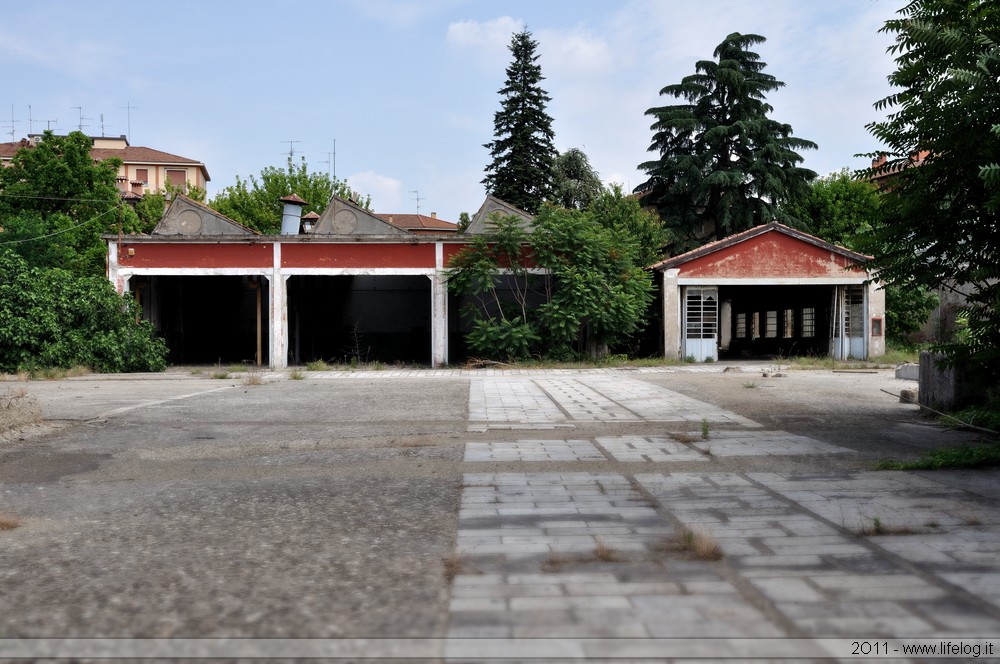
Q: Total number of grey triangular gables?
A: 3